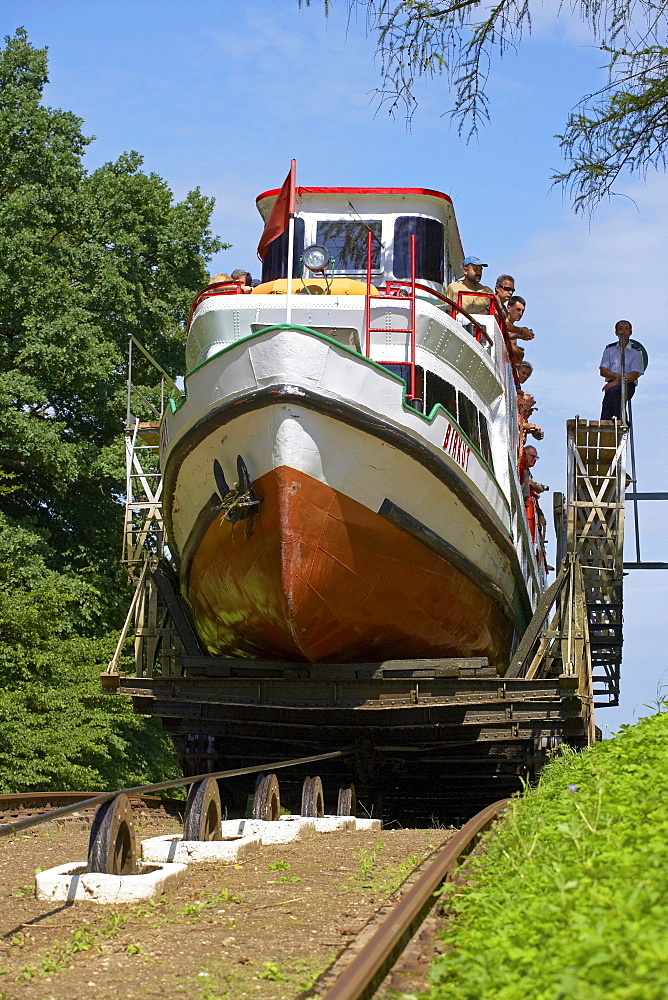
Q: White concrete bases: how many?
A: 5